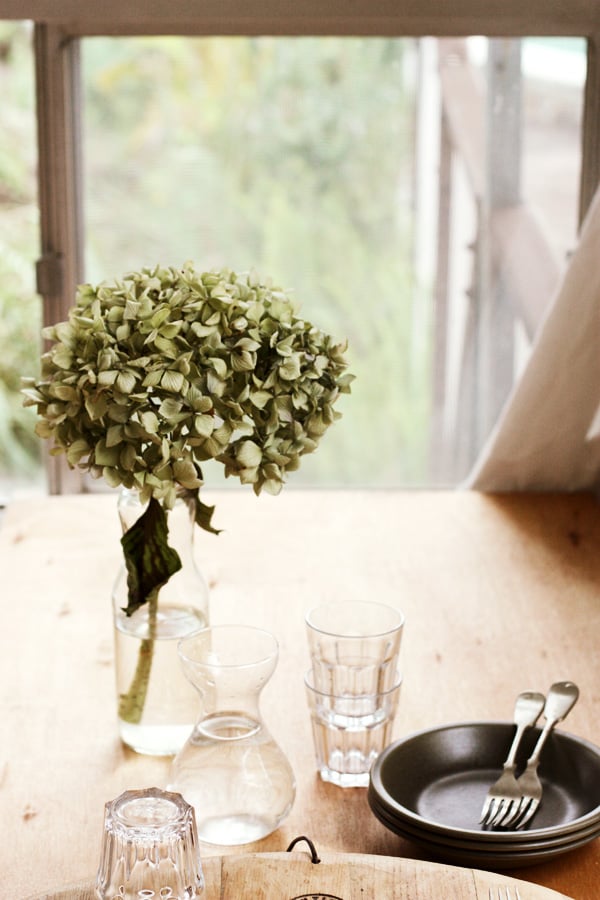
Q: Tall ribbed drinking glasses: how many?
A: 3